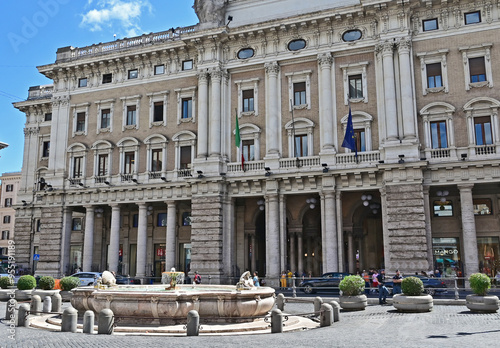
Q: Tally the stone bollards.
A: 14